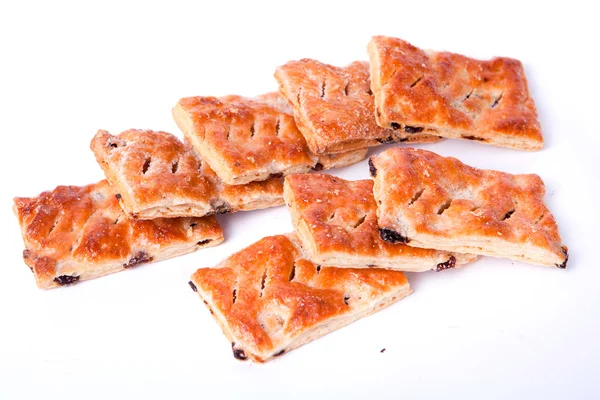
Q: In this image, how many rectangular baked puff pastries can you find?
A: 8